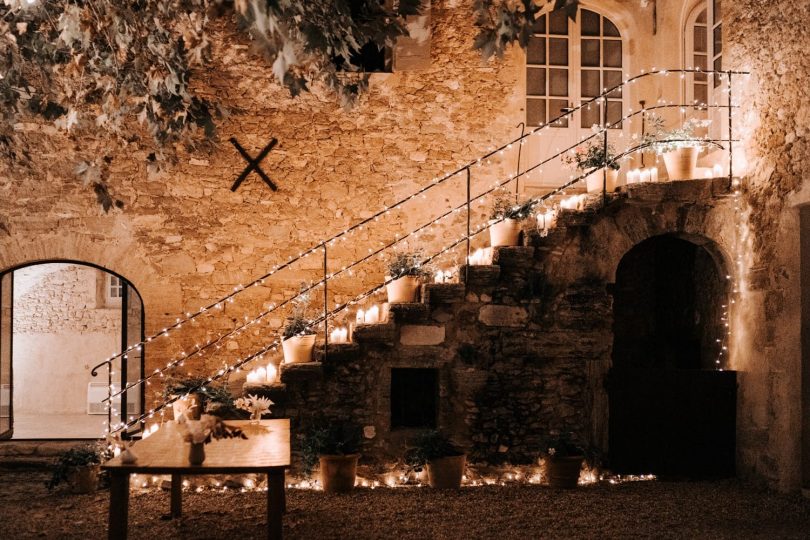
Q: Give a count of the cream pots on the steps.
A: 6